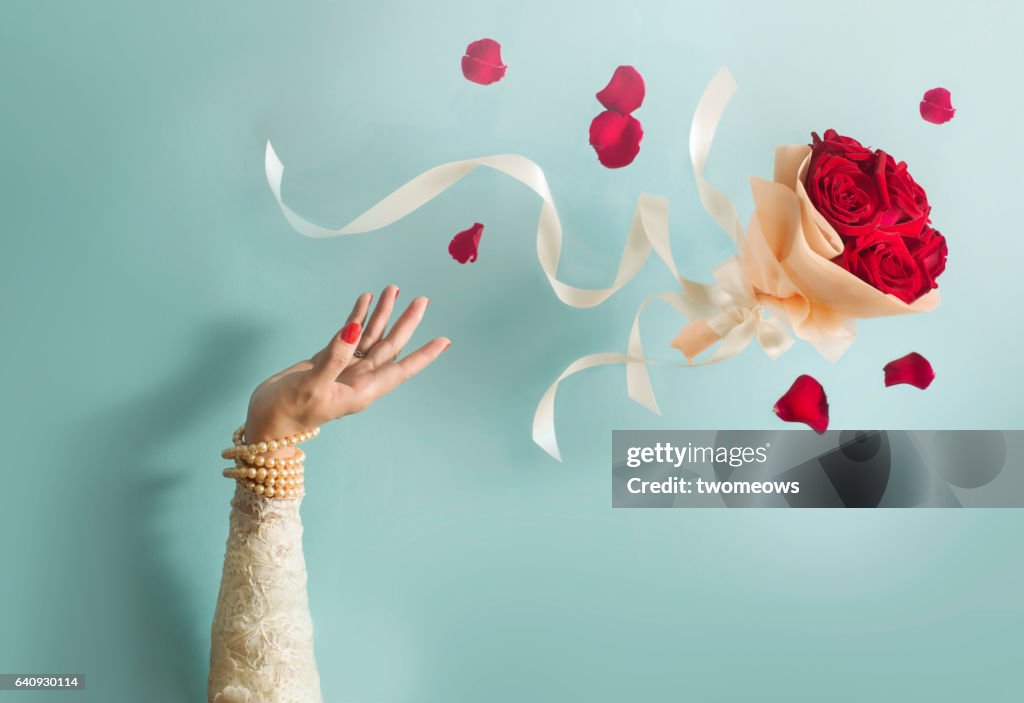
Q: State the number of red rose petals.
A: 7